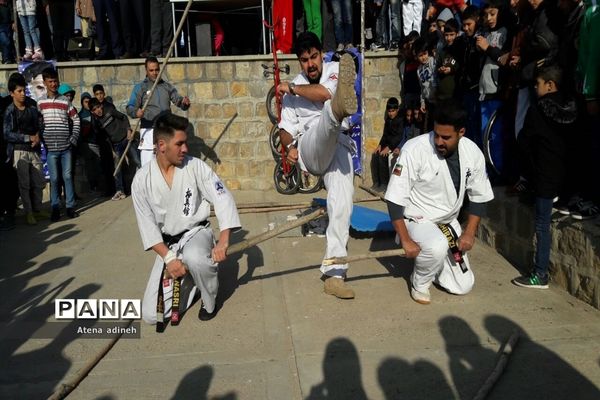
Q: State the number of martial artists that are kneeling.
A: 2